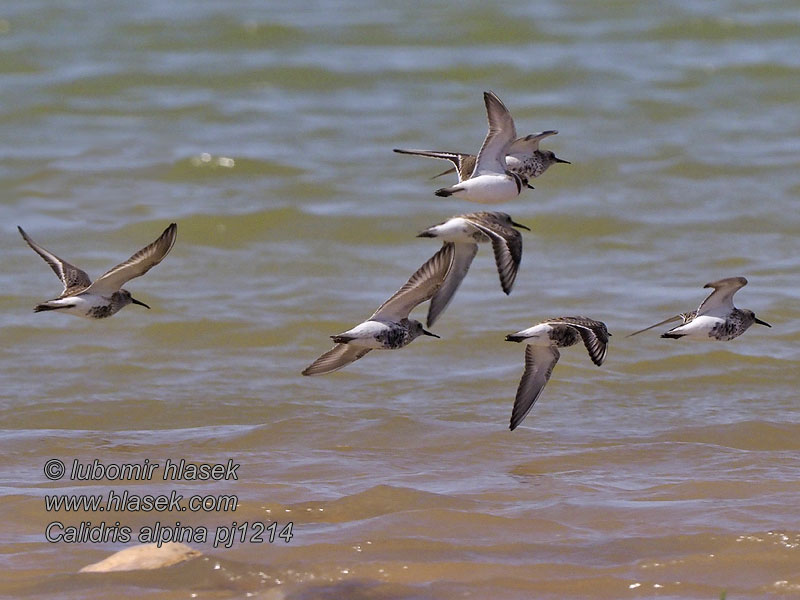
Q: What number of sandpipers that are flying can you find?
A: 7